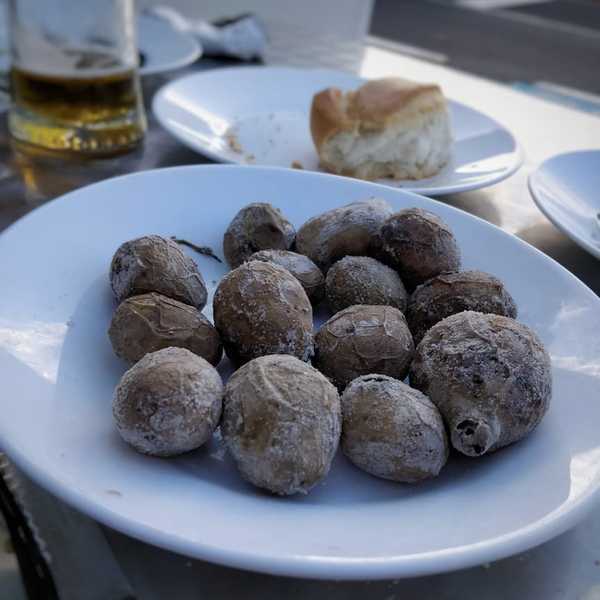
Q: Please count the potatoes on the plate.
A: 14